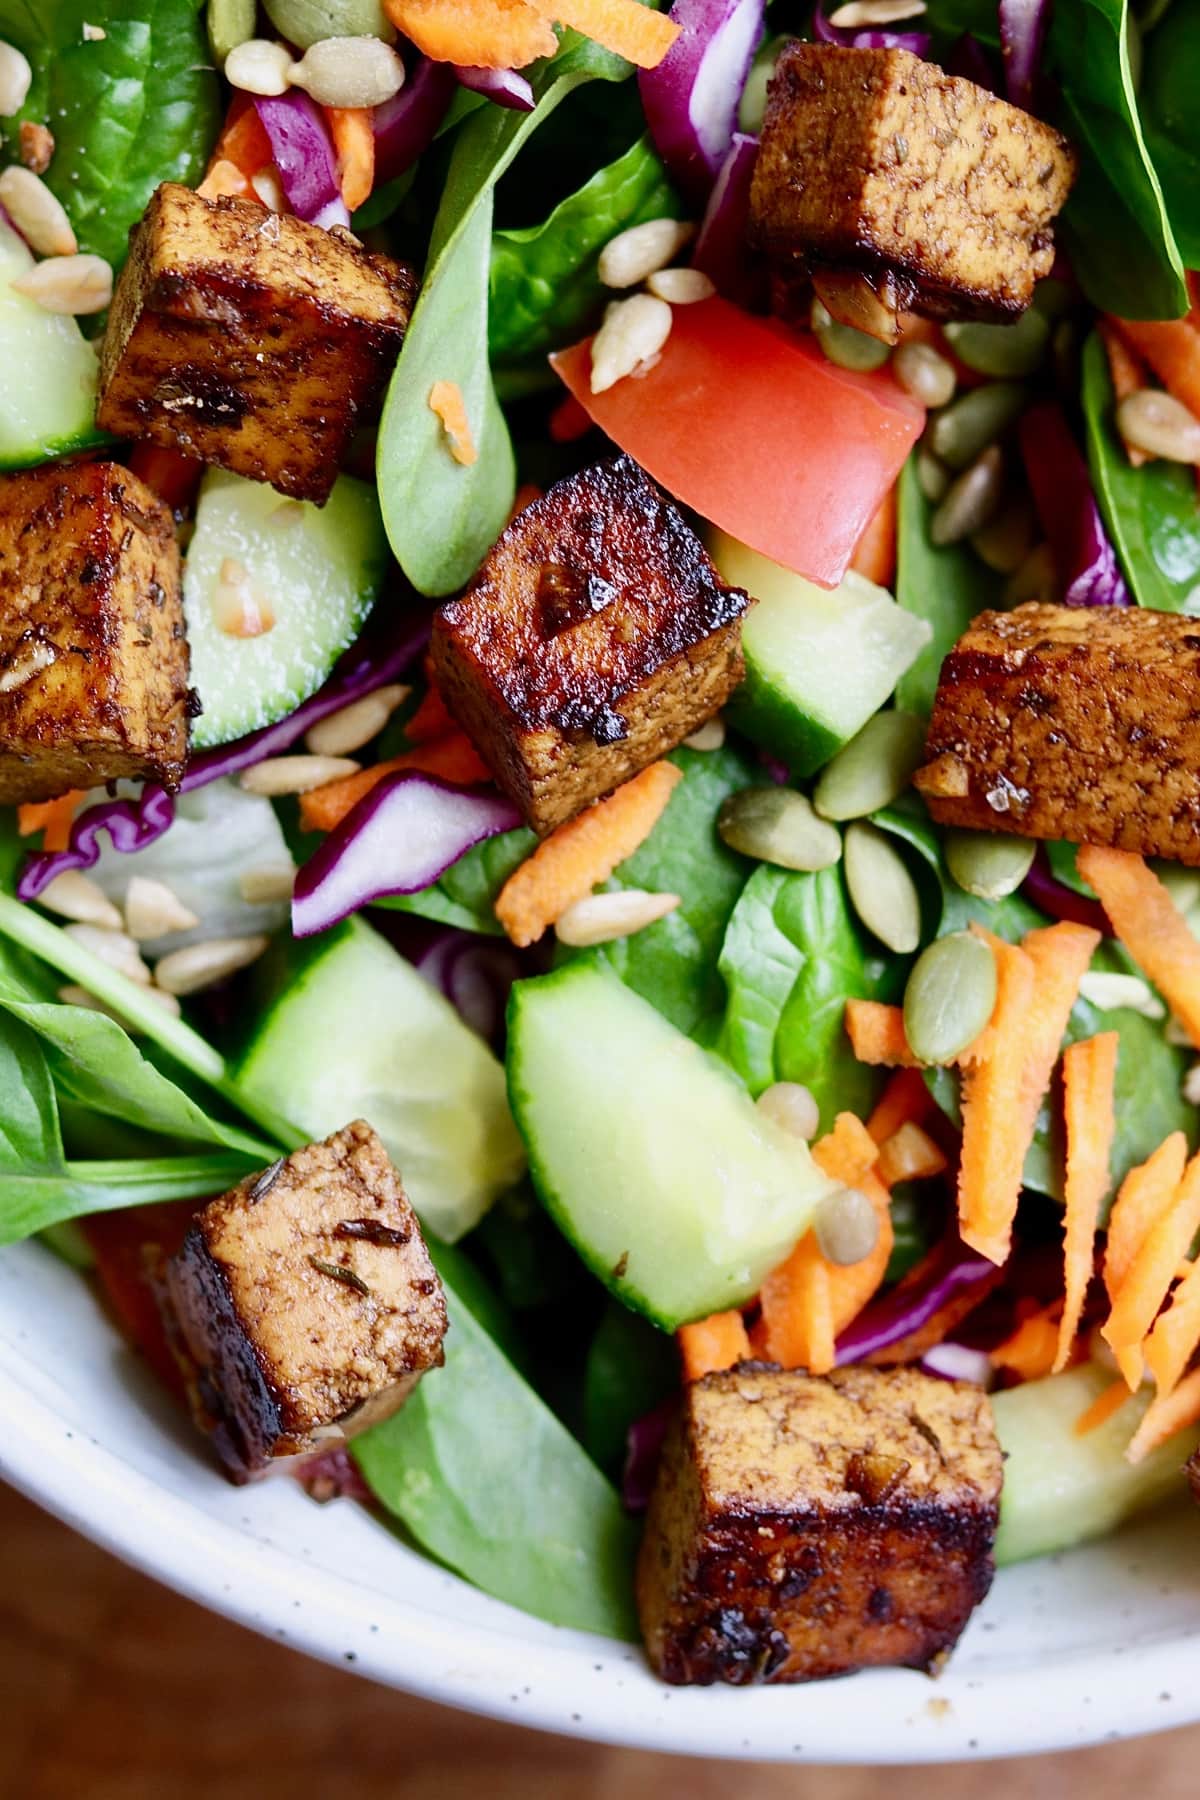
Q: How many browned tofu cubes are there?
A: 7